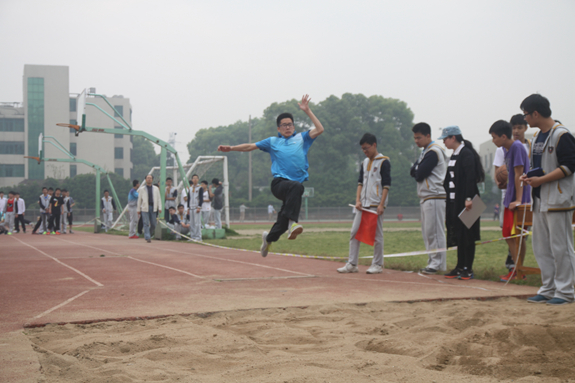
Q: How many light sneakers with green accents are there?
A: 2